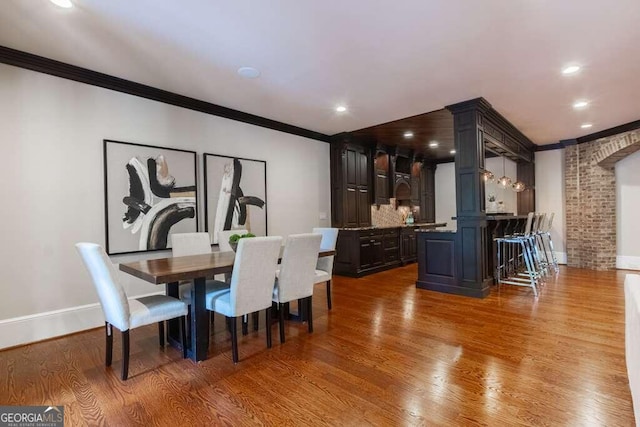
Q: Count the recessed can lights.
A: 8